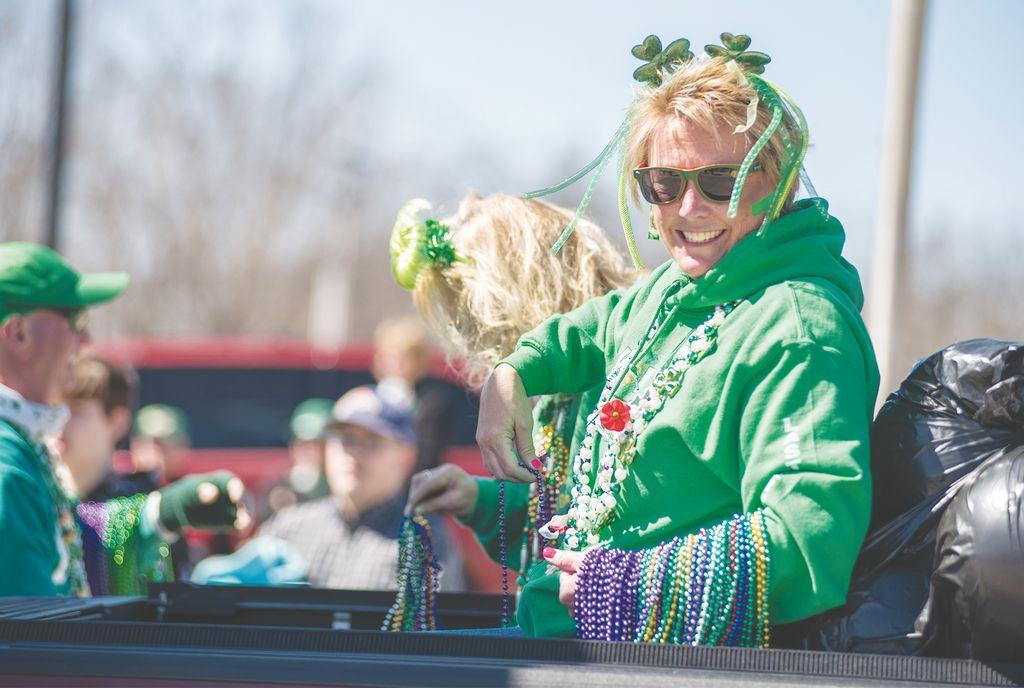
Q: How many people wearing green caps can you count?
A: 3